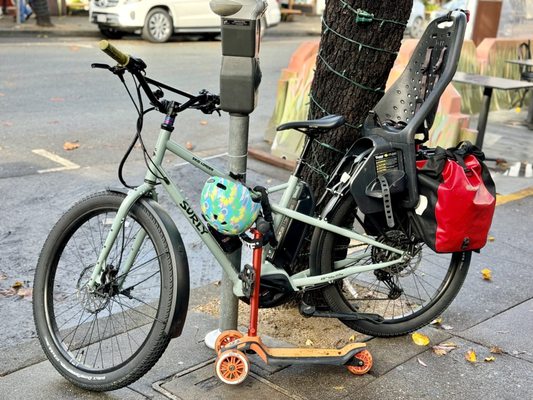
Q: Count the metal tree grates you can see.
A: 0